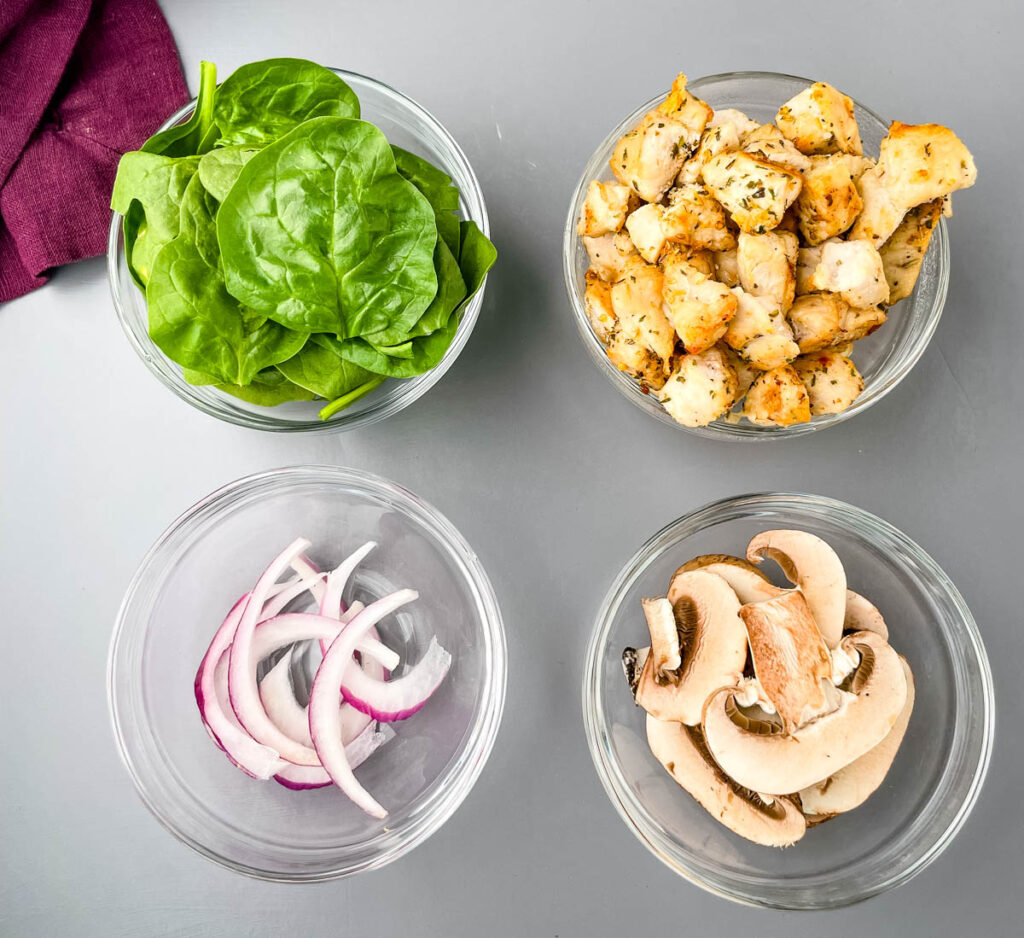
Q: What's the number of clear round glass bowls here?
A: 4